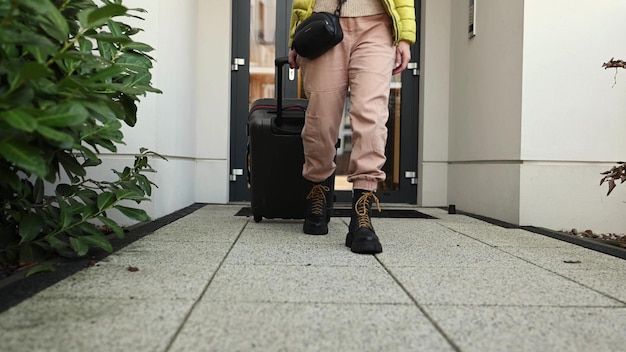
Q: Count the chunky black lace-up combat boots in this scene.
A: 2